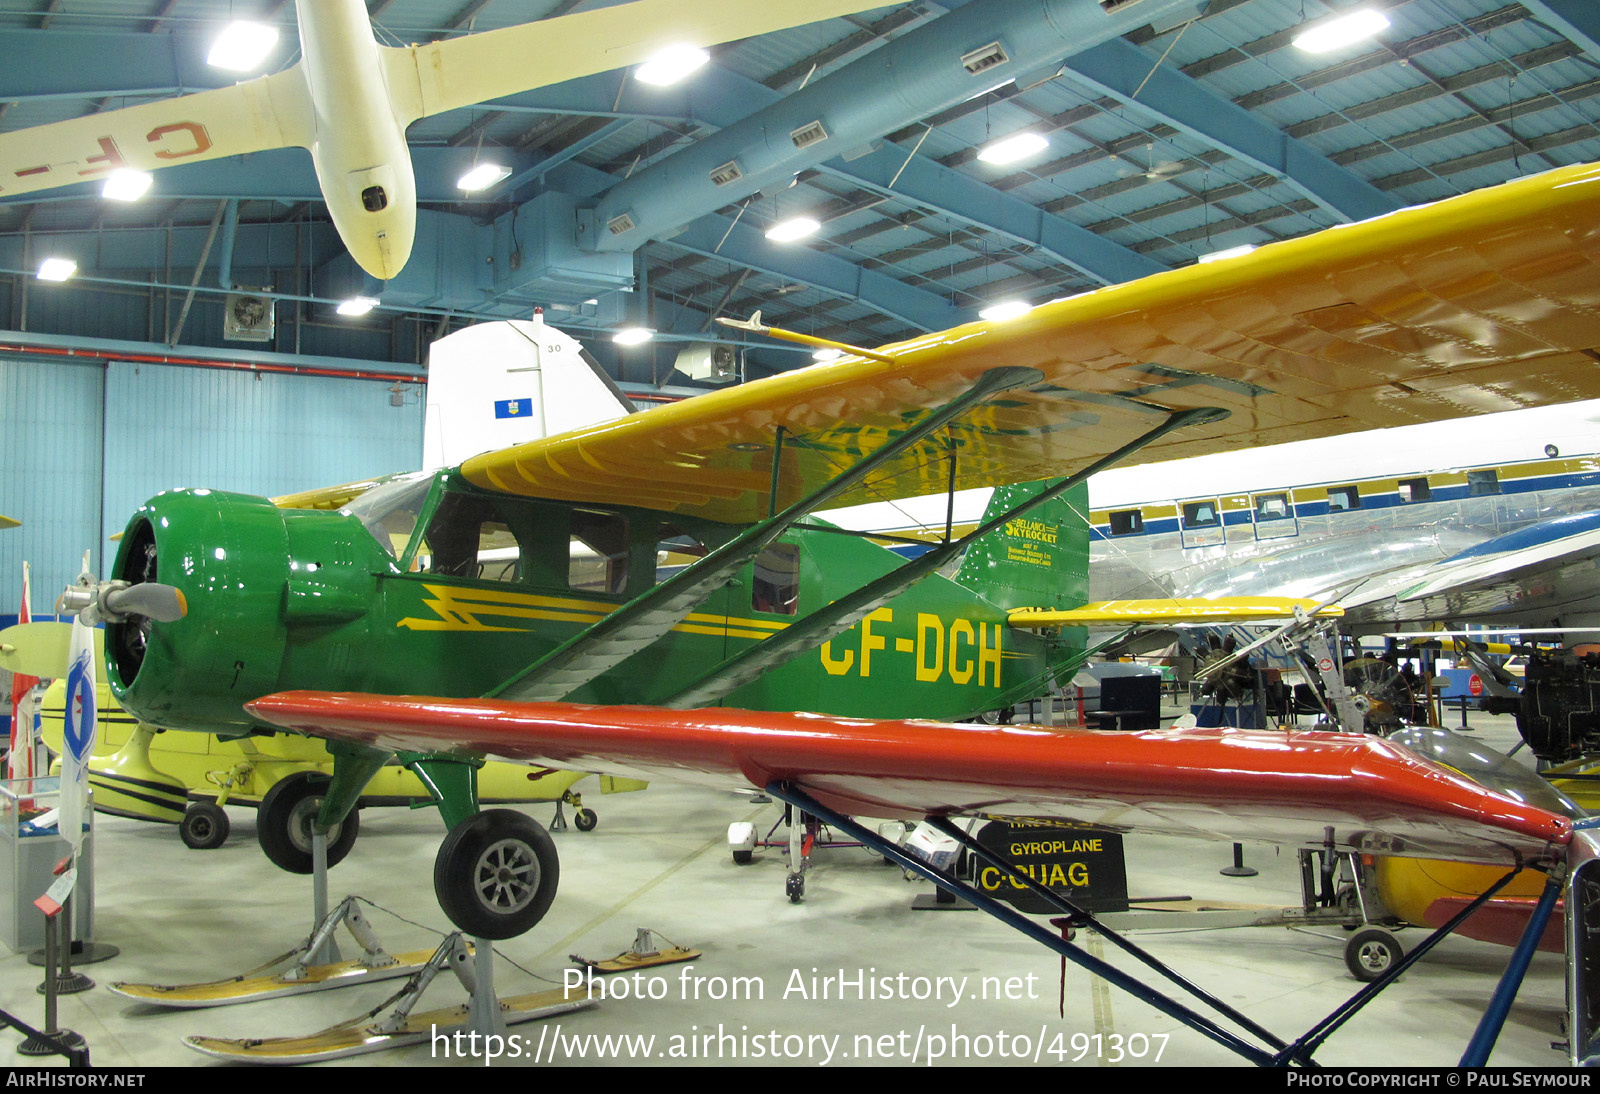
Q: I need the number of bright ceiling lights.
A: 13